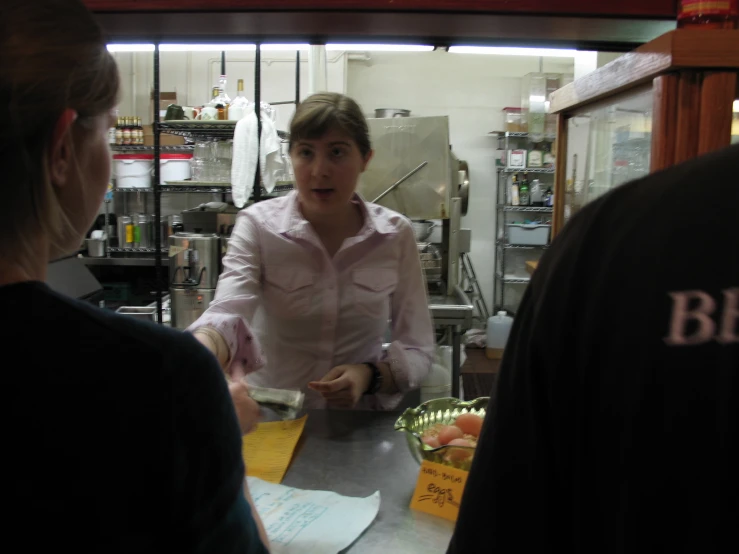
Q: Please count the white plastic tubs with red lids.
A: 2